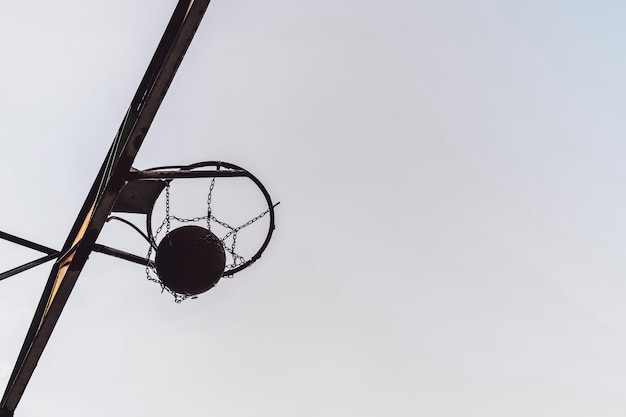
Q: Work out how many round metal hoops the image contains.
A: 1